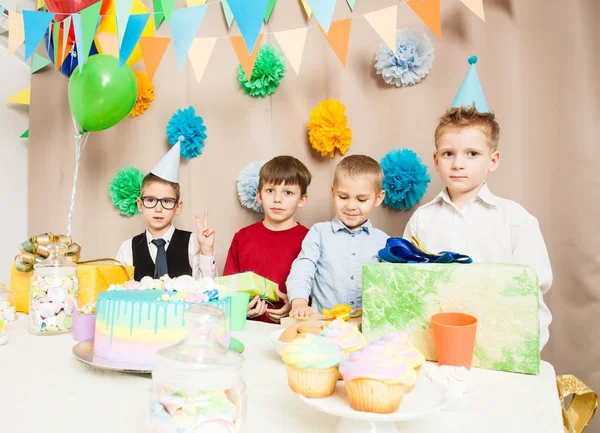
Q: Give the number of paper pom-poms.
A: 8